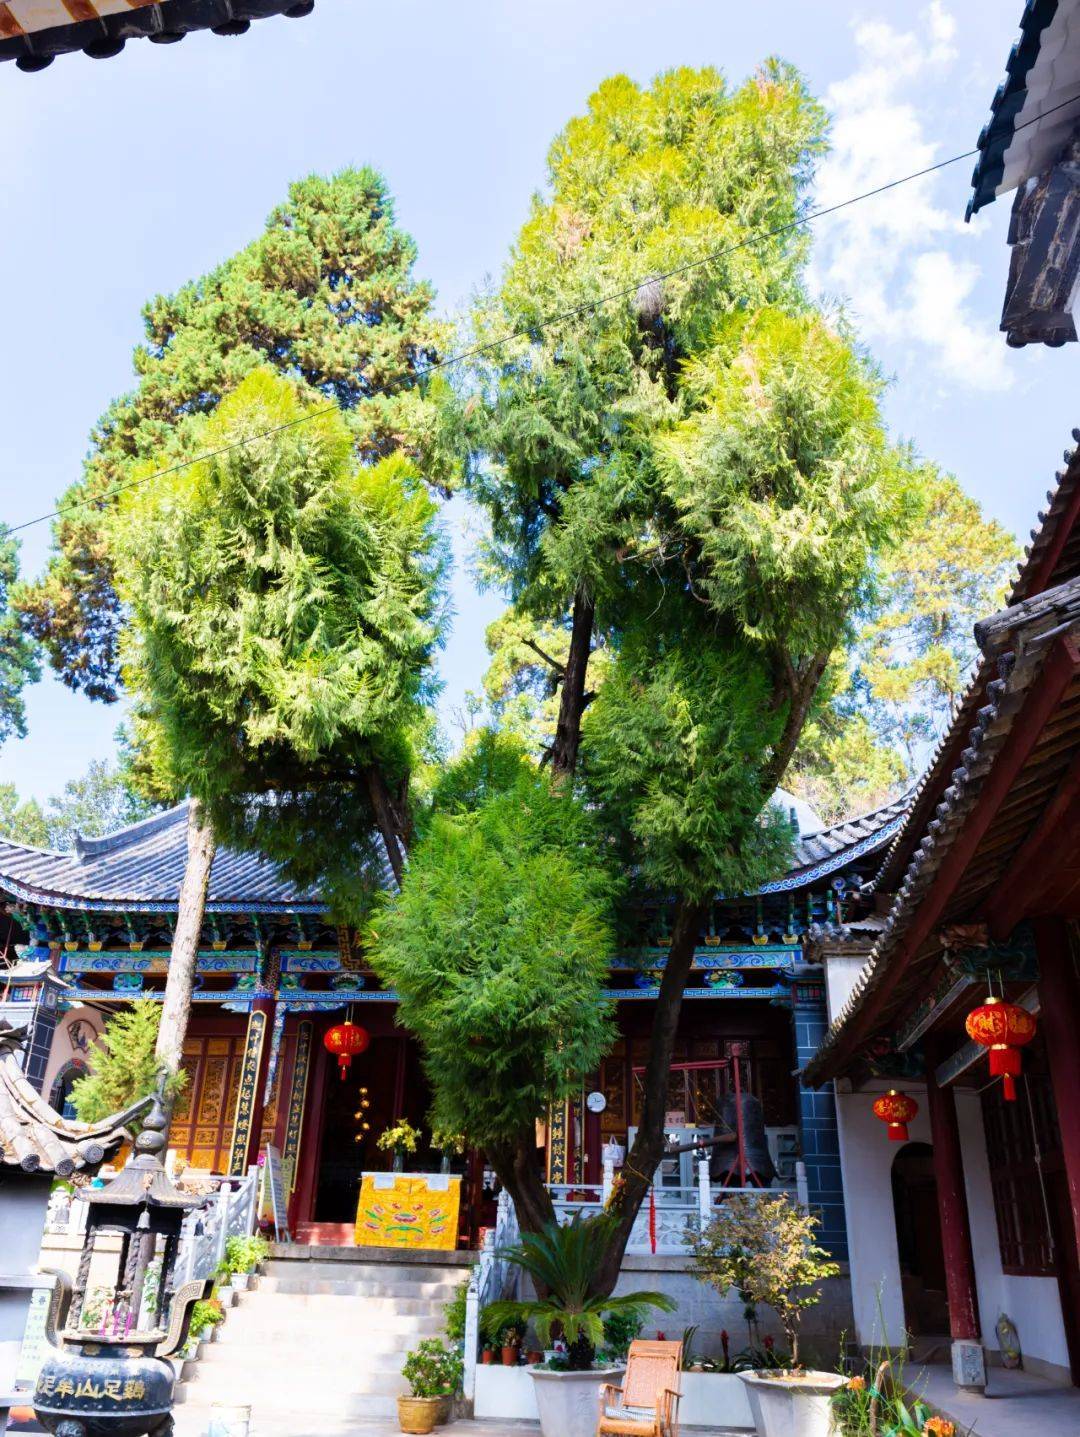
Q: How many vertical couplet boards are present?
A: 4